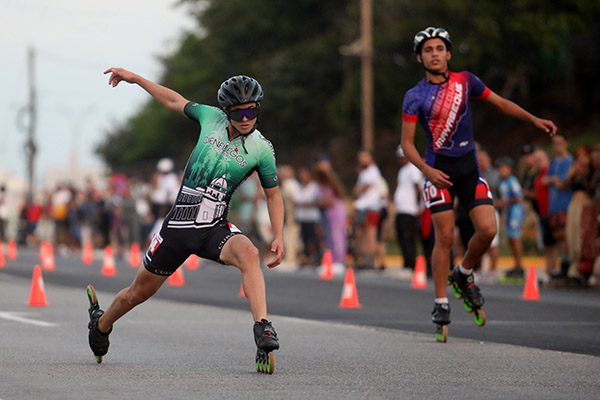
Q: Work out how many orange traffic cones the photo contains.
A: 15